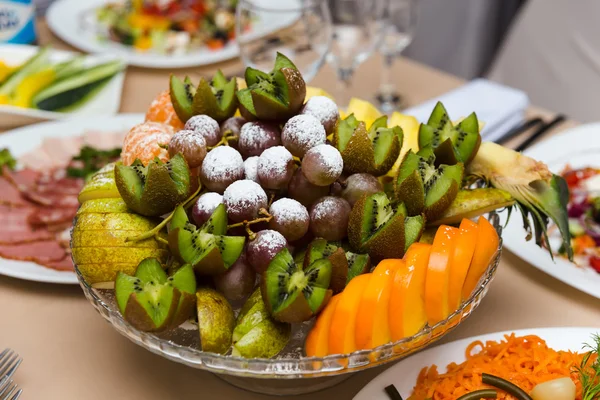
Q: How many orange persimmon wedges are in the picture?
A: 7